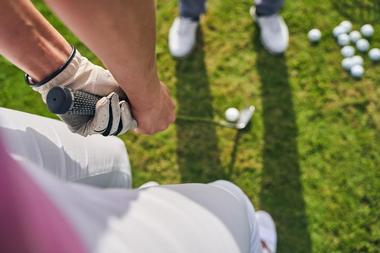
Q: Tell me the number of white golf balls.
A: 13